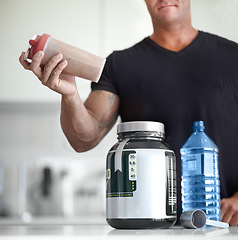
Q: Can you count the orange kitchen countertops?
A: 0